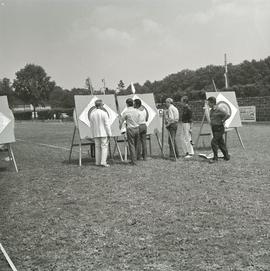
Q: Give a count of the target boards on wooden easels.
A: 4